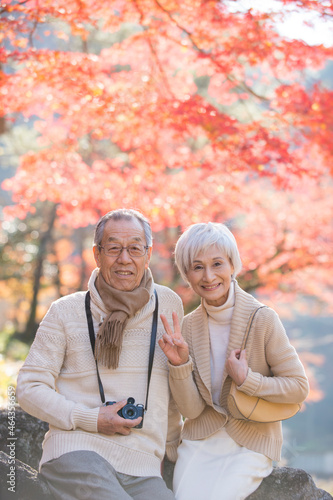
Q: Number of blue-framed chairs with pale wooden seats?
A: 0